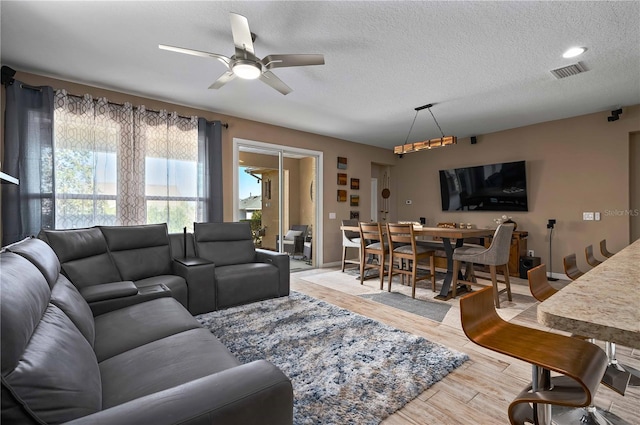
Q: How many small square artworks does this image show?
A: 6